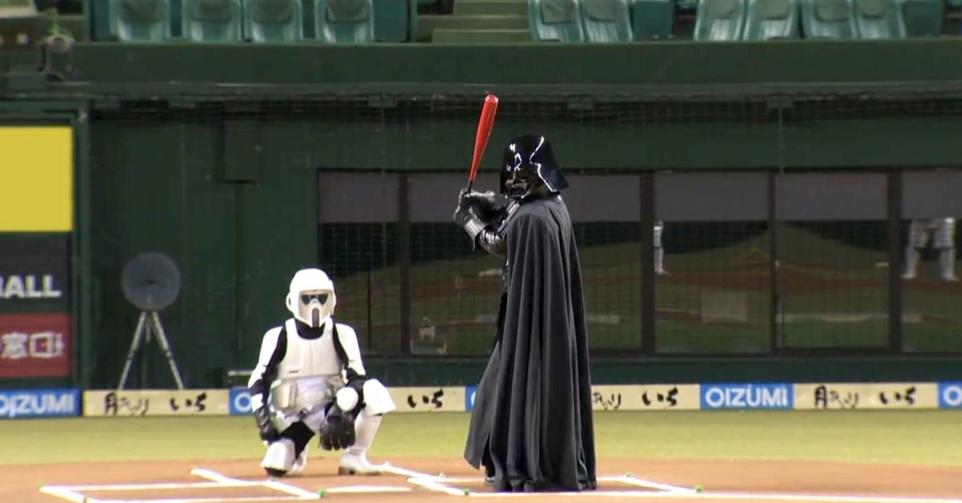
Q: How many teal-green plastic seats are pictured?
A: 10